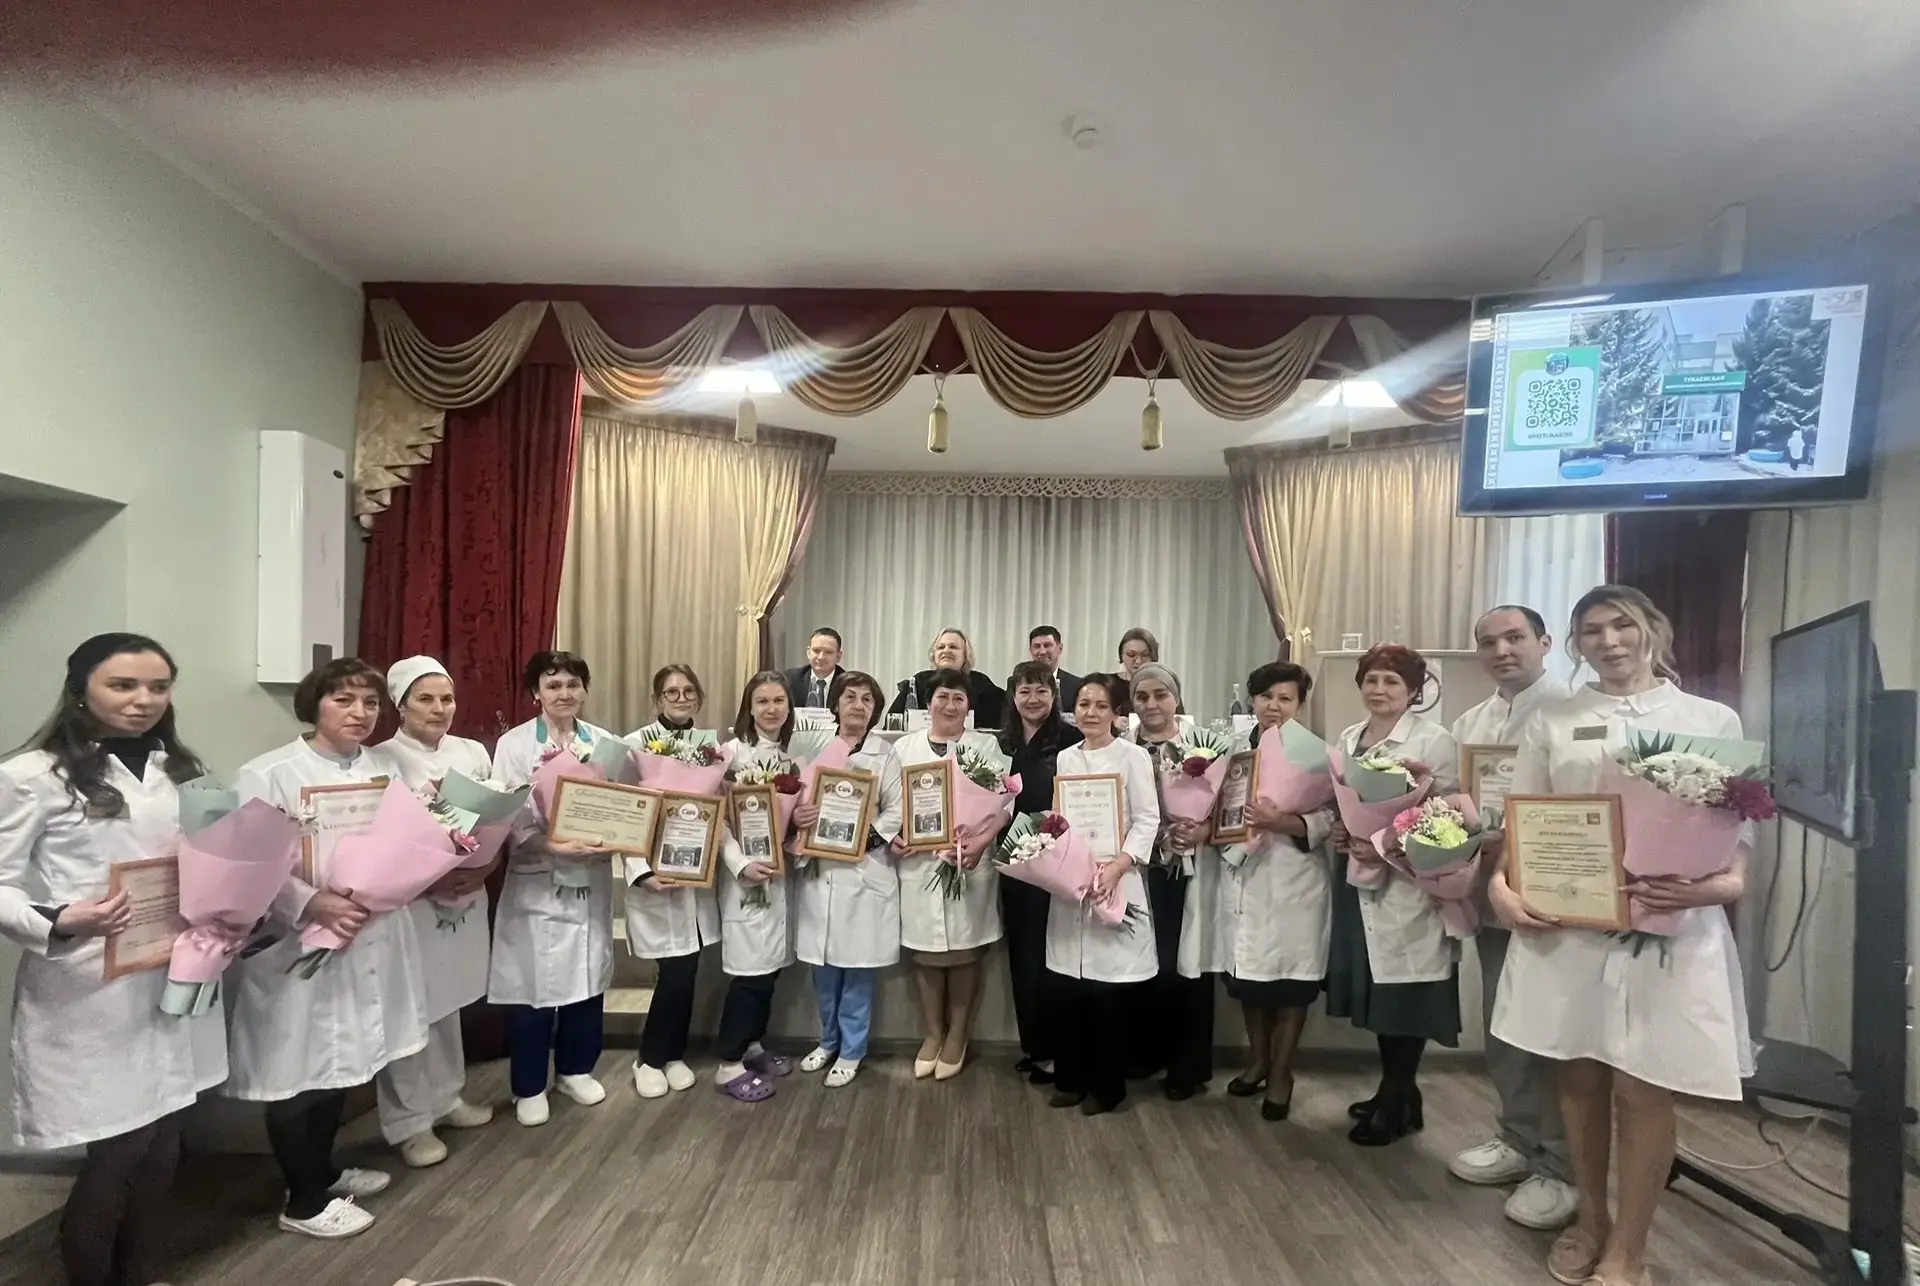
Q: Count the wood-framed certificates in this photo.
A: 11